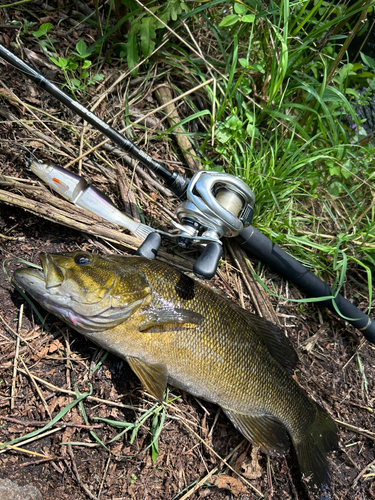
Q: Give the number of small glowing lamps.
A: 0